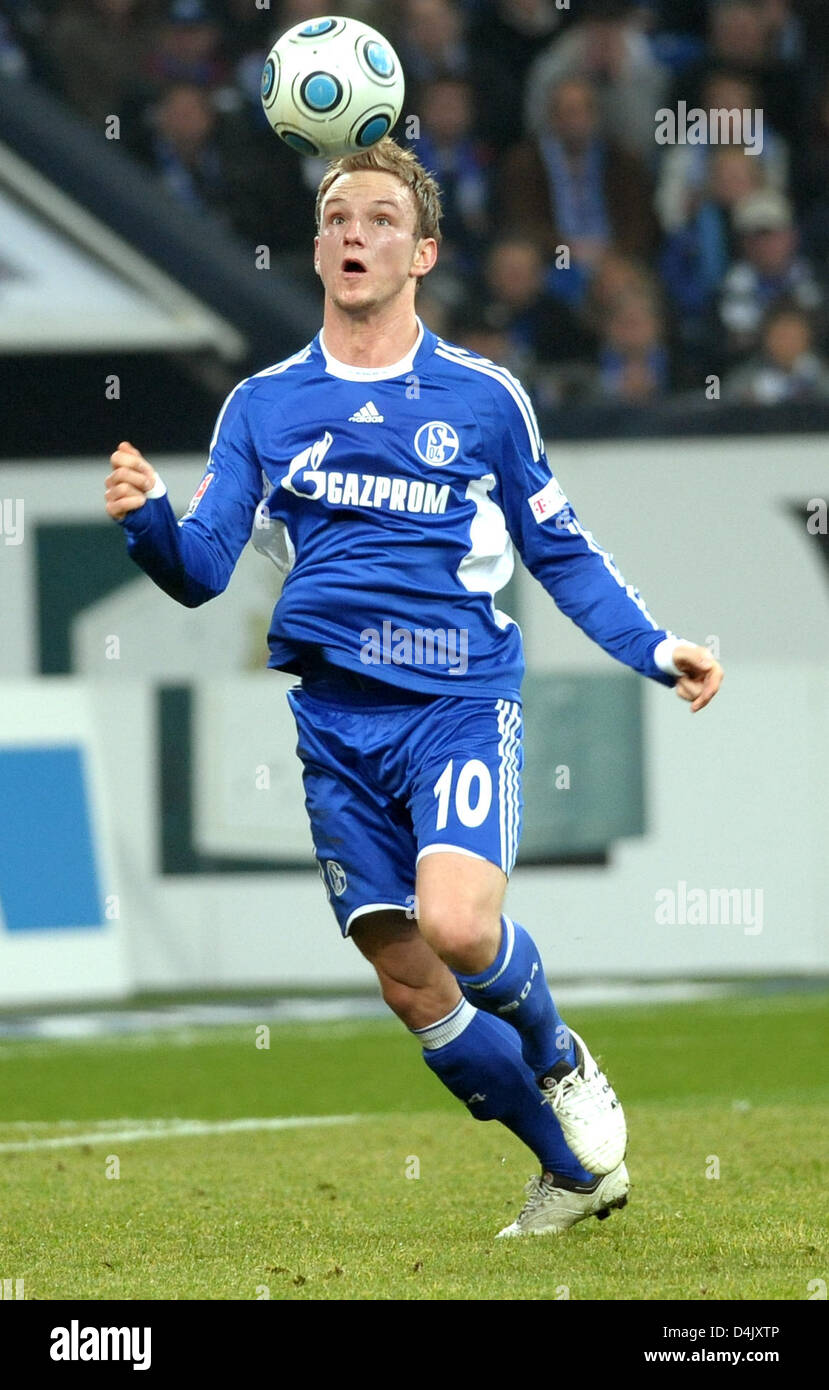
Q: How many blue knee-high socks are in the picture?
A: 2